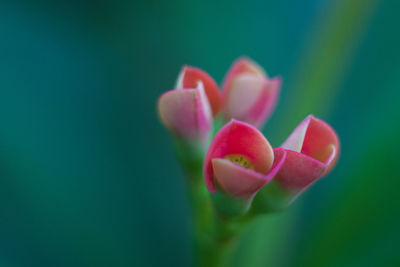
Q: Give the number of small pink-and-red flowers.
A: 4